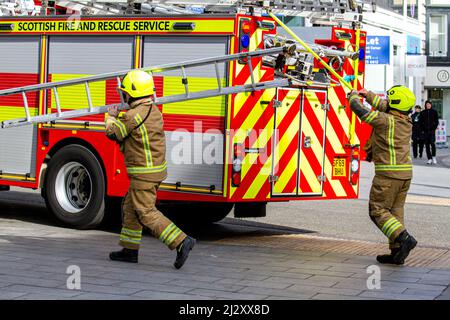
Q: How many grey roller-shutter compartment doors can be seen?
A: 3